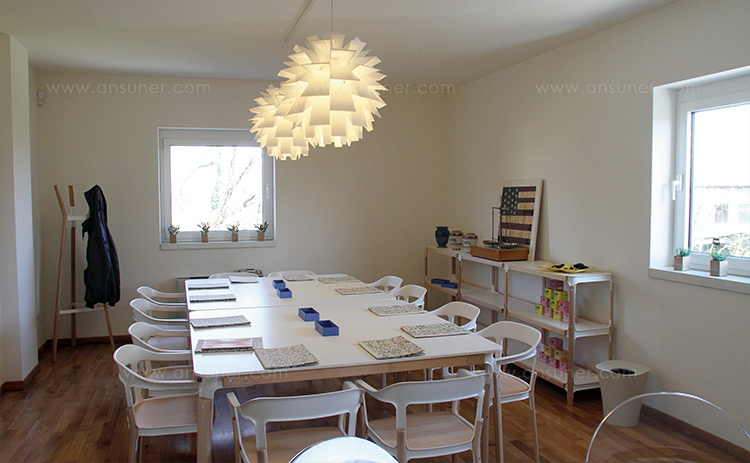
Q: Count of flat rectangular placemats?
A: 12